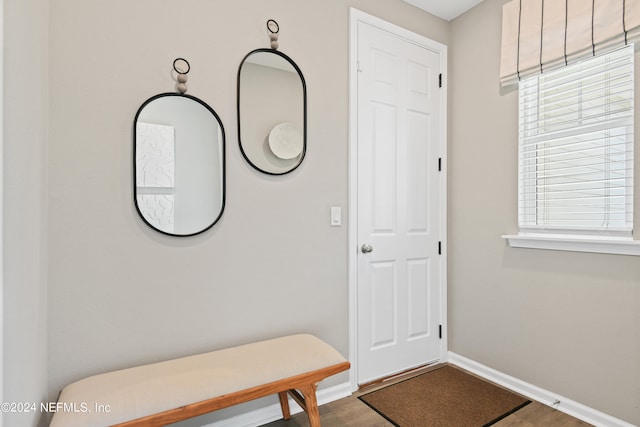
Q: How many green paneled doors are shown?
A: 0